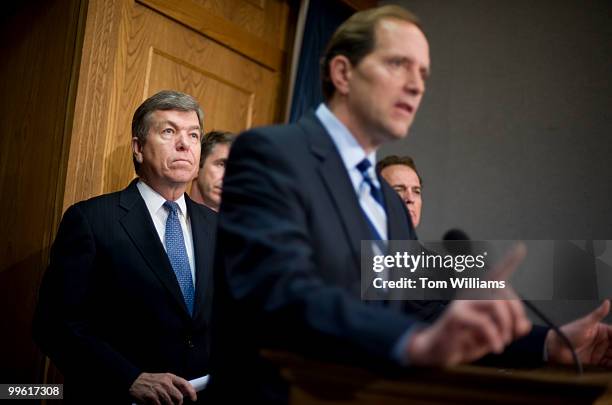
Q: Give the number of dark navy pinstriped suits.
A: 1